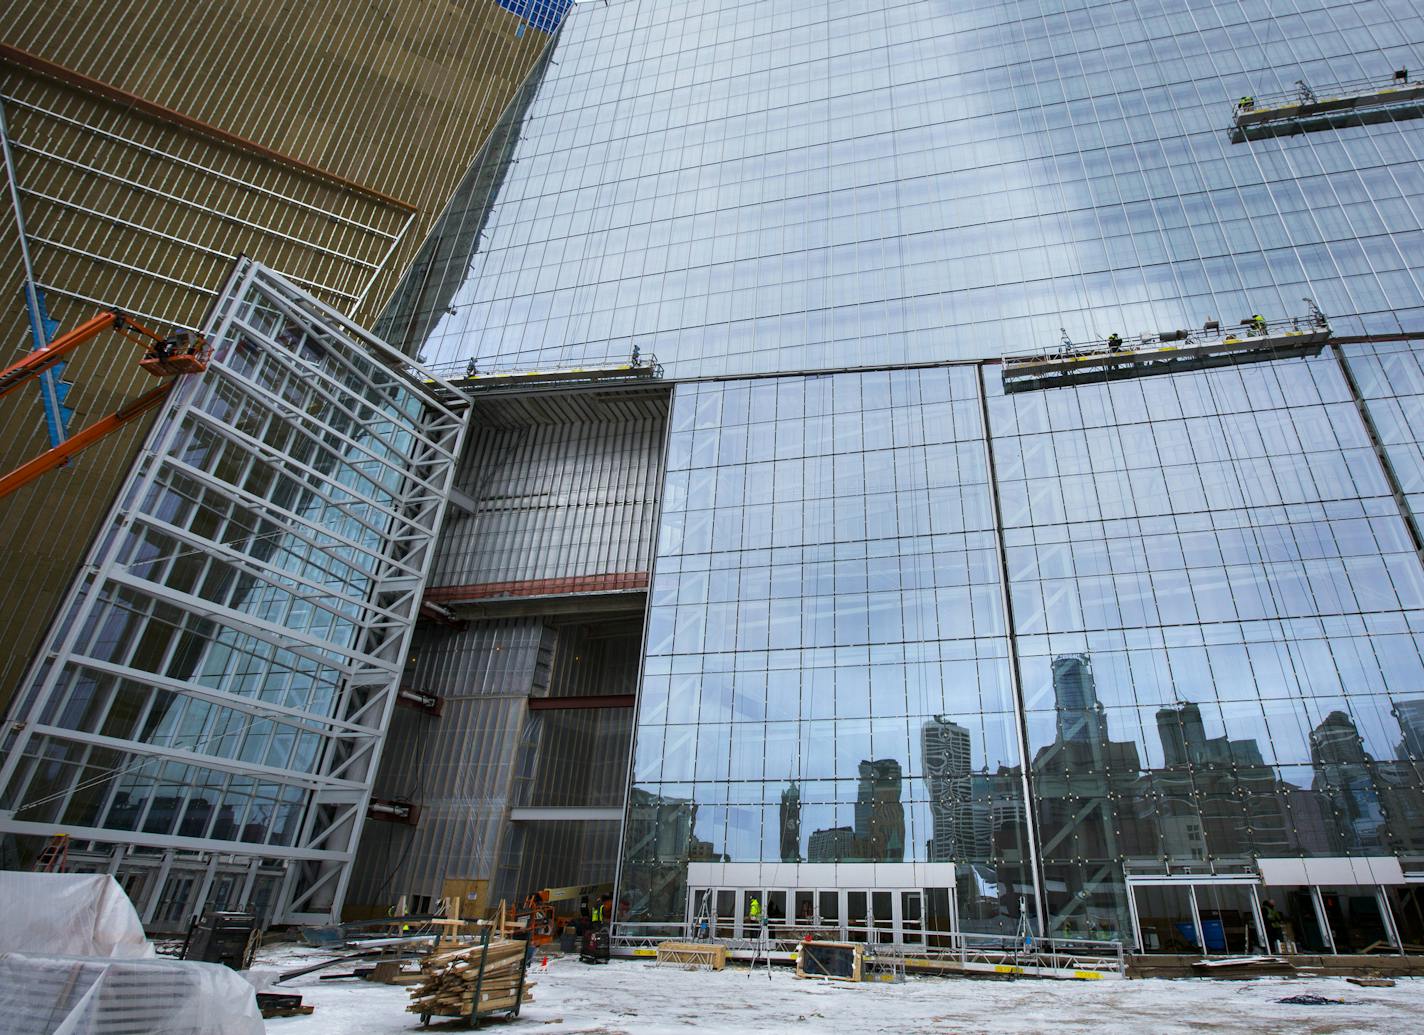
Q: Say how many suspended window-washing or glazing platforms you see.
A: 3